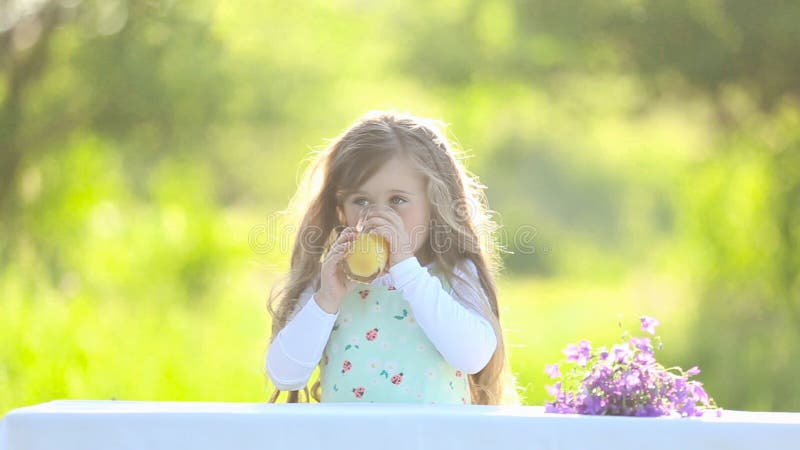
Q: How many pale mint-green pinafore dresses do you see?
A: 1